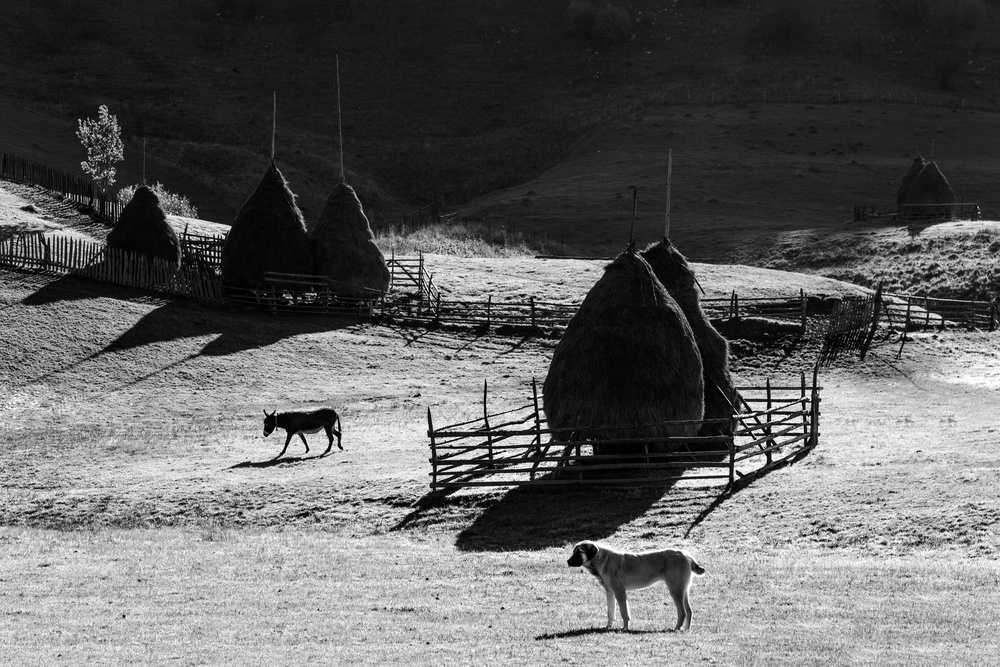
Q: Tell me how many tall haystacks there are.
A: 7